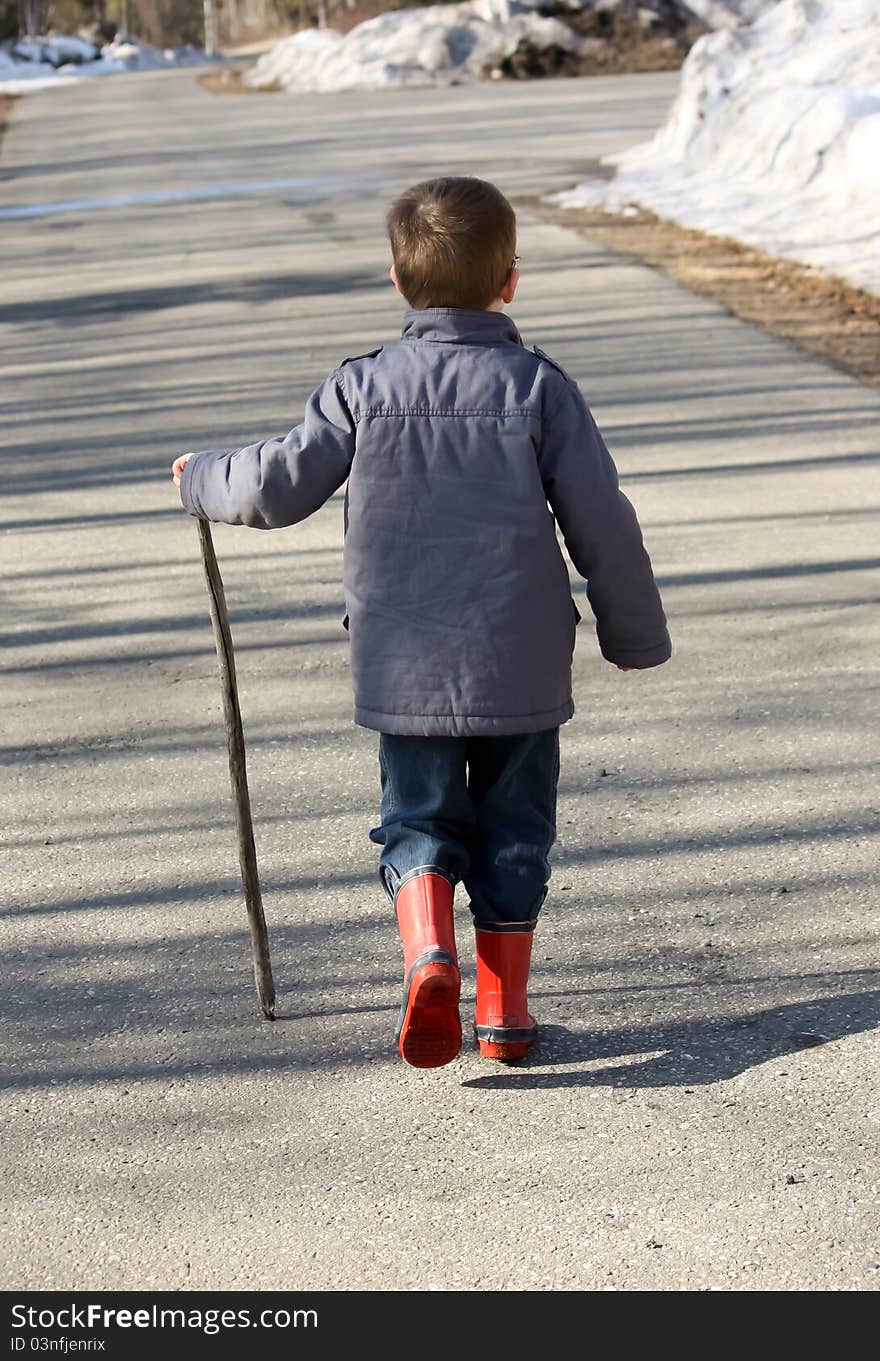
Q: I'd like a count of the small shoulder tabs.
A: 2